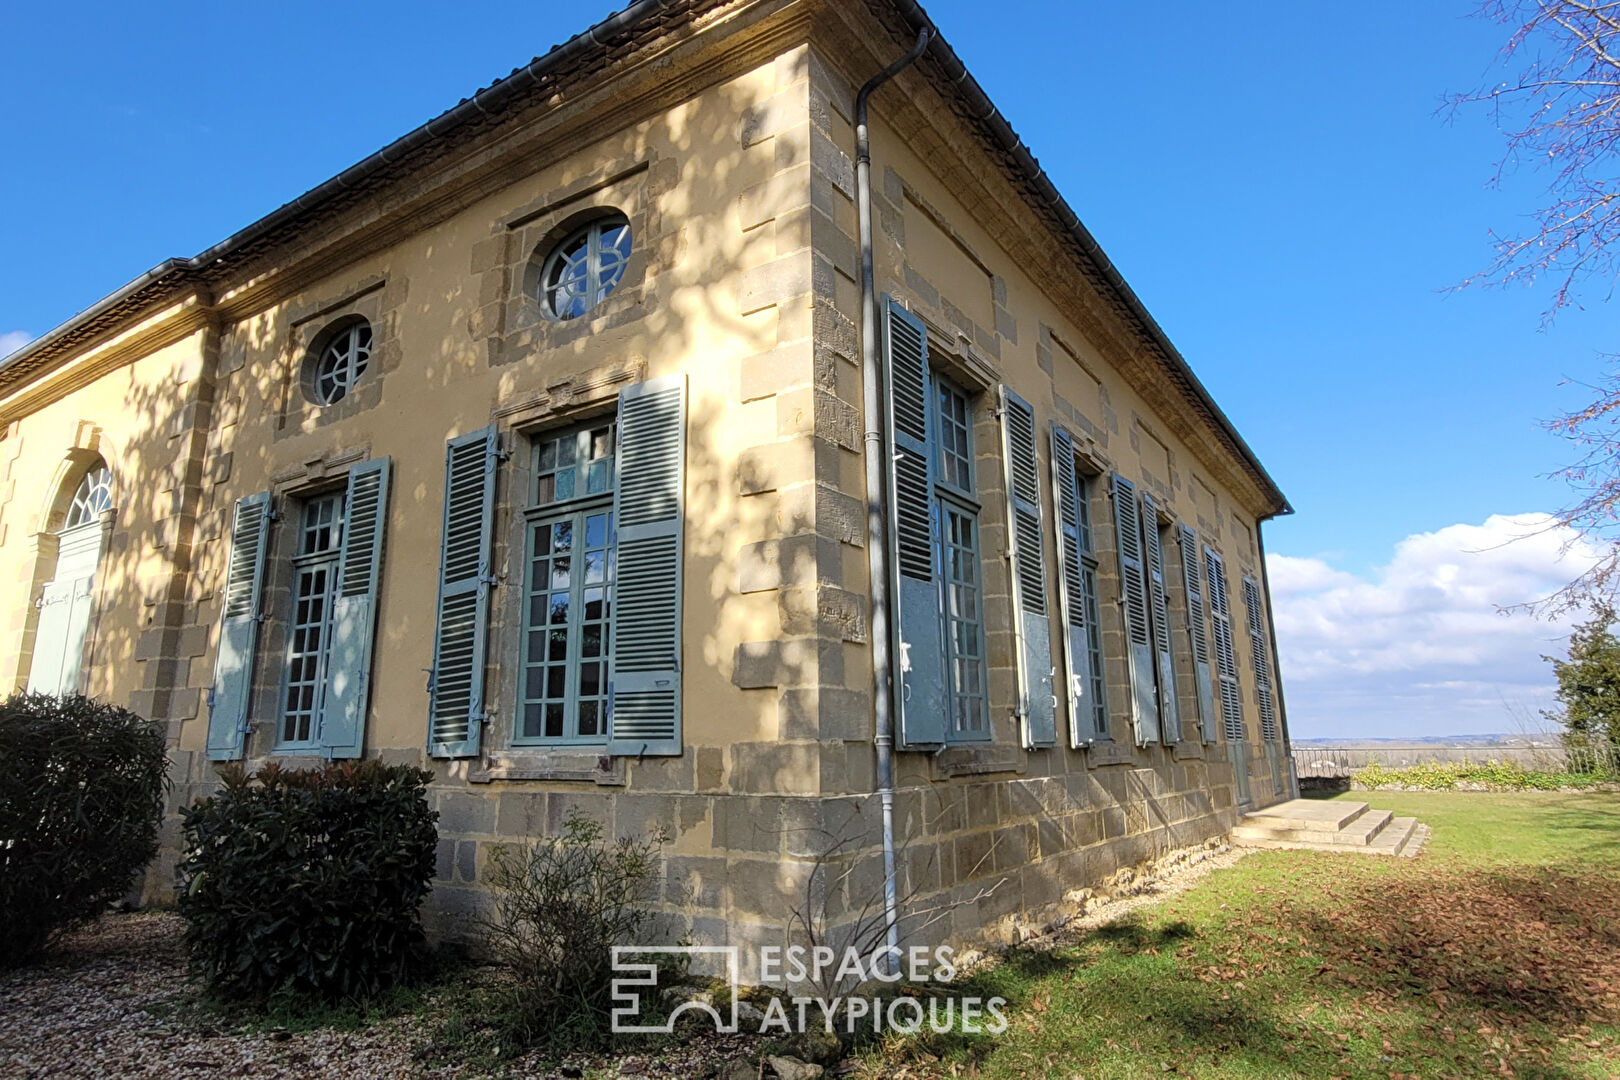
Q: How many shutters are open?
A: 10